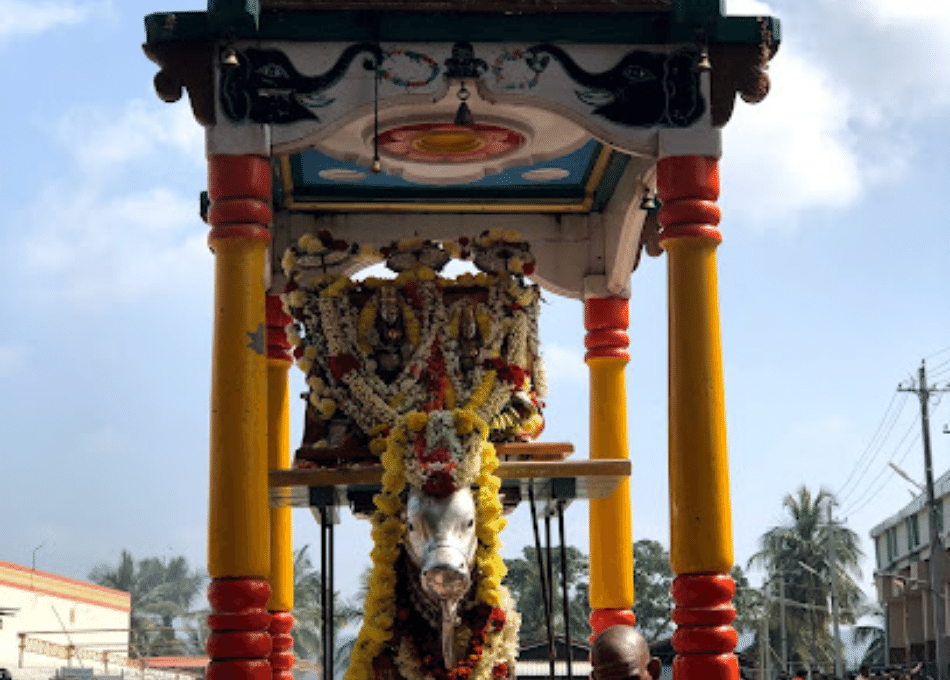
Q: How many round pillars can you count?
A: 4